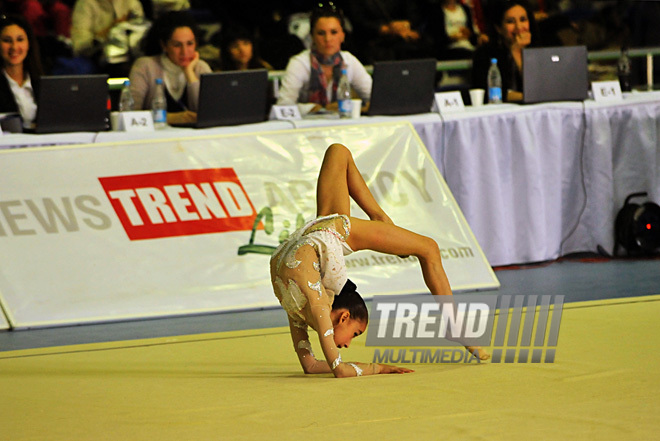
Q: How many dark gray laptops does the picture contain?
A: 4